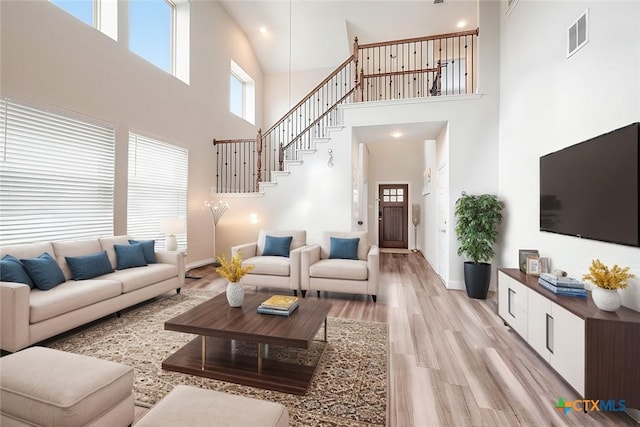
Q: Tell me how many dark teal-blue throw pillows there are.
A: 7